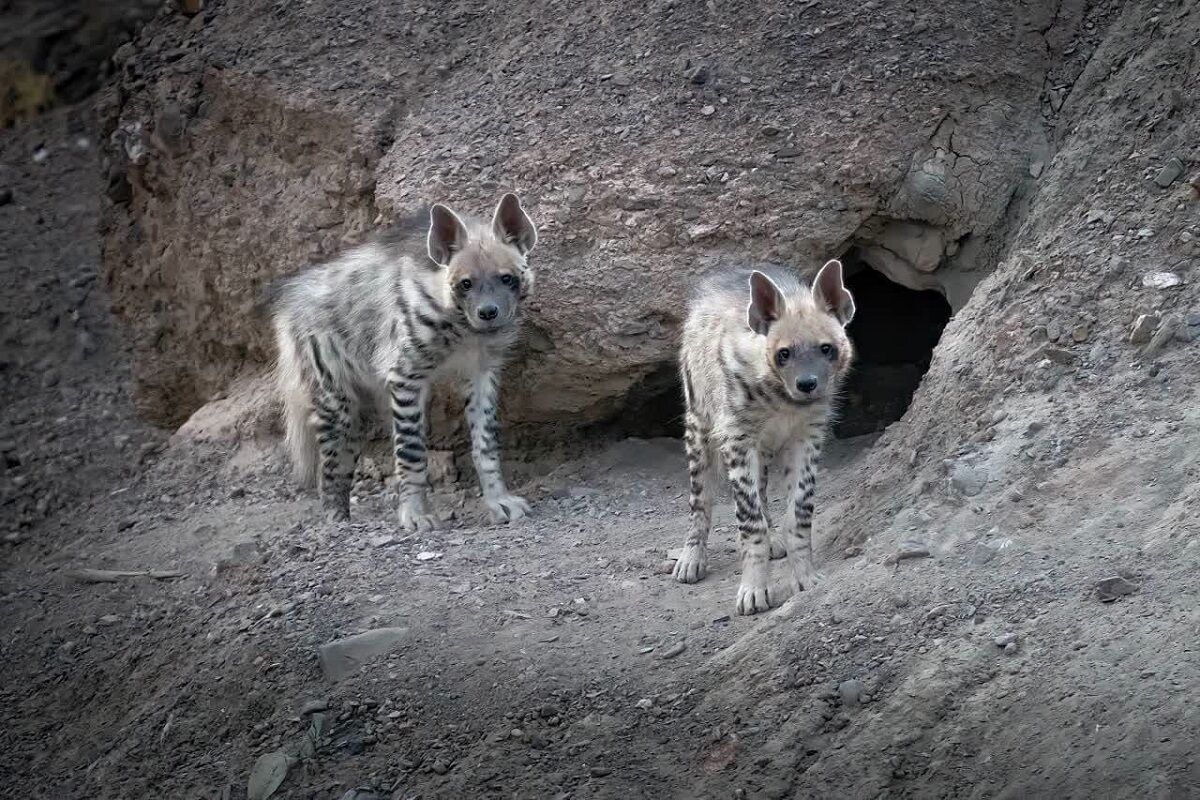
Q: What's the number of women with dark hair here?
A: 0